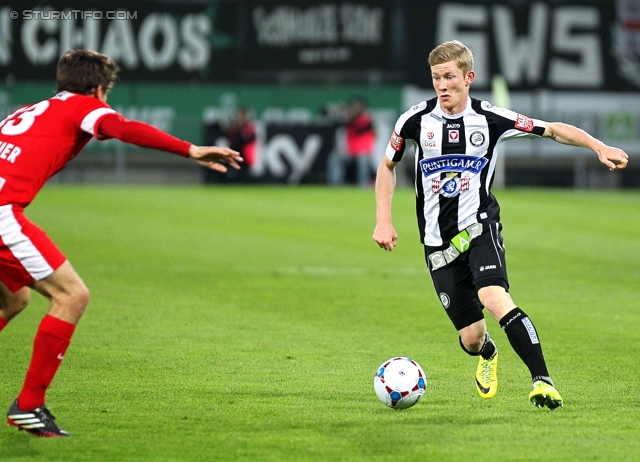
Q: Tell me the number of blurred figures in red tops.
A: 2